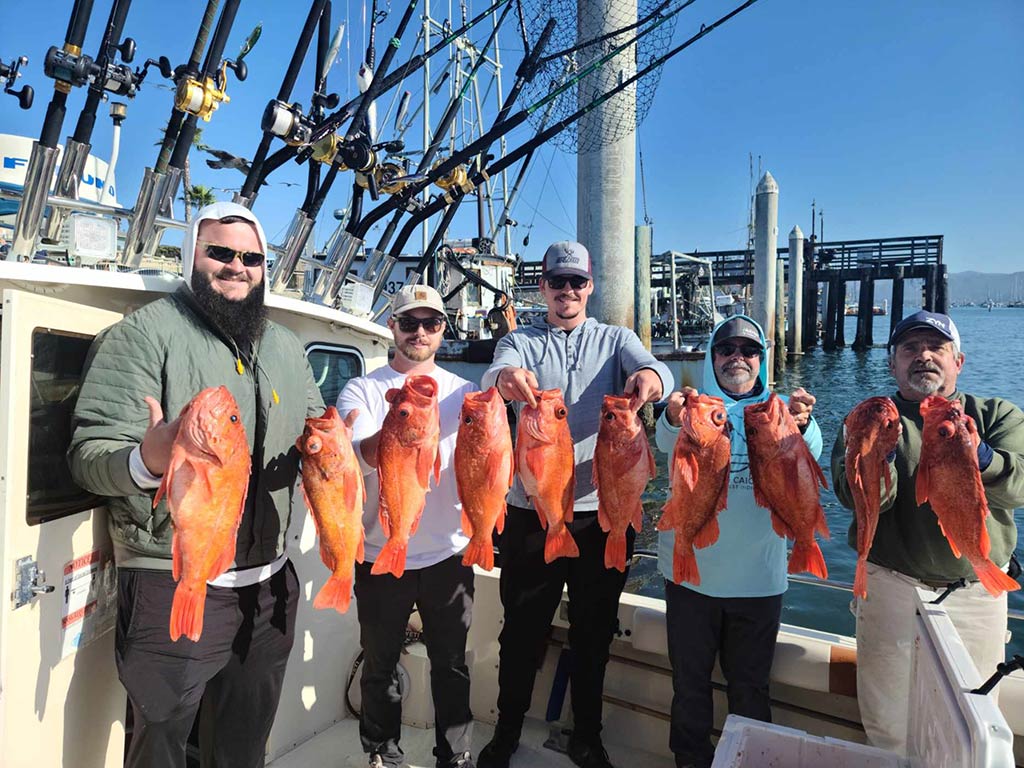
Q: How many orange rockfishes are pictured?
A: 10